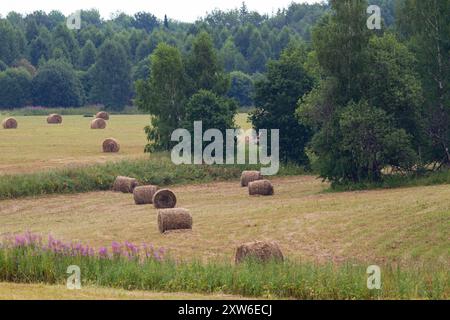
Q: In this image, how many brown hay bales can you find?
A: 12